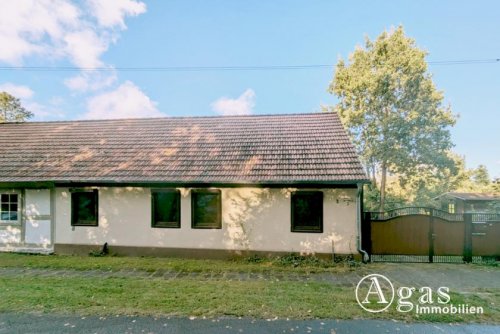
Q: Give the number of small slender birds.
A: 0